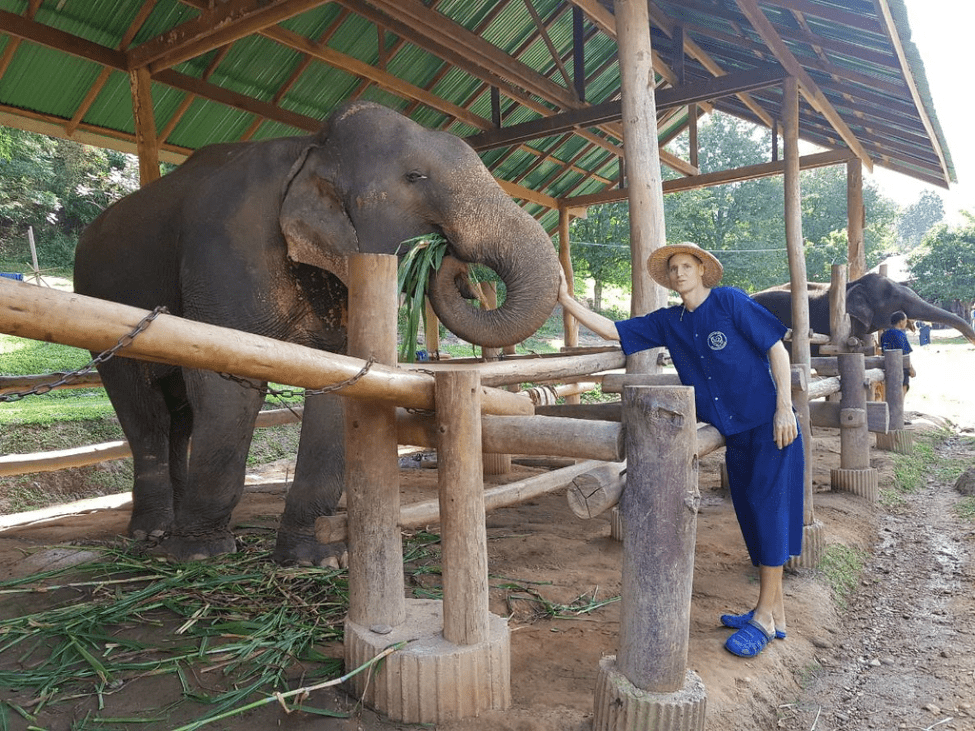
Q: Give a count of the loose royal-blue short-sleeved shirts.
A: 2